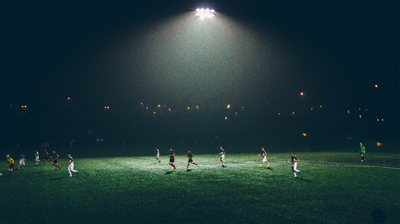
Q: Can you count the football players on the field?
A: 13